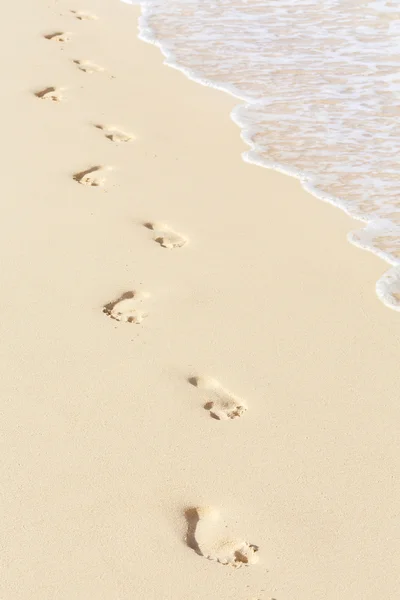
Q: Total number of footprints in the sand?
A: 10